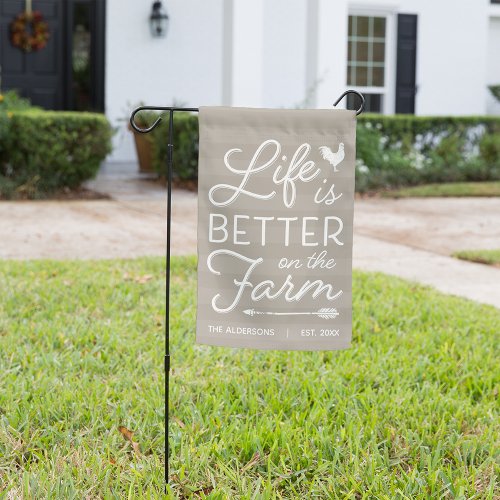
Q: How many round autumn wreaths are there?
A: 1